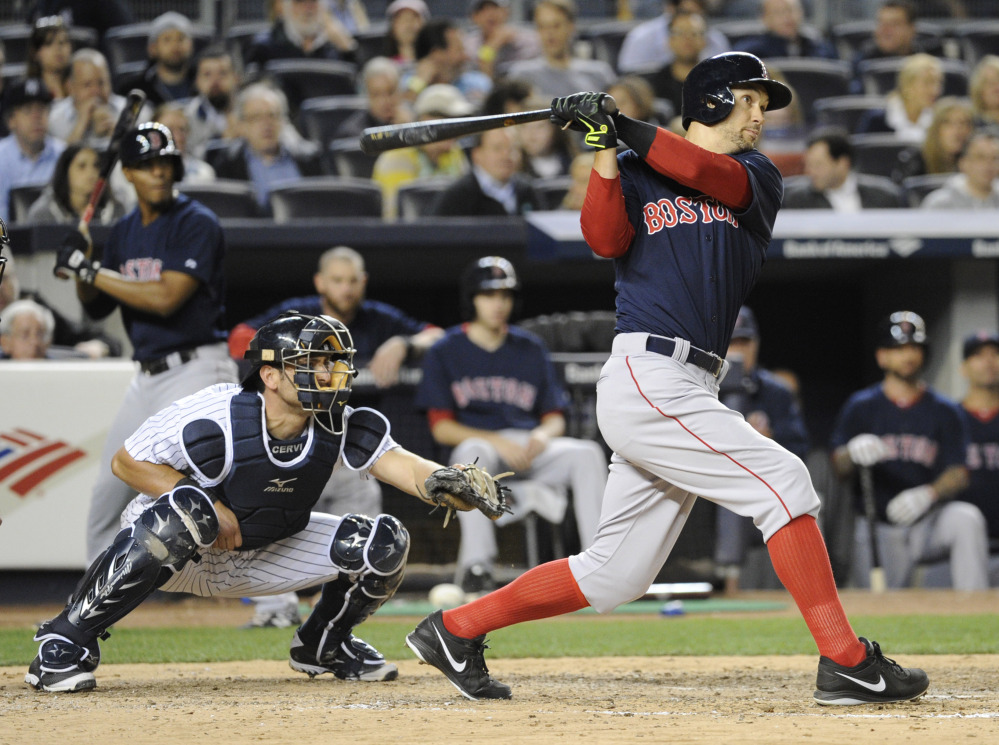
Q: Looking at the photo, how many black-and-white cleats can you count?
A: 4